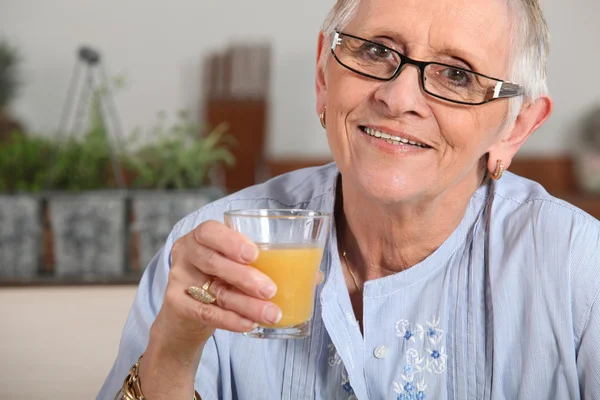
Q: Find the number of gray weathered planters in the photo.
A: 3